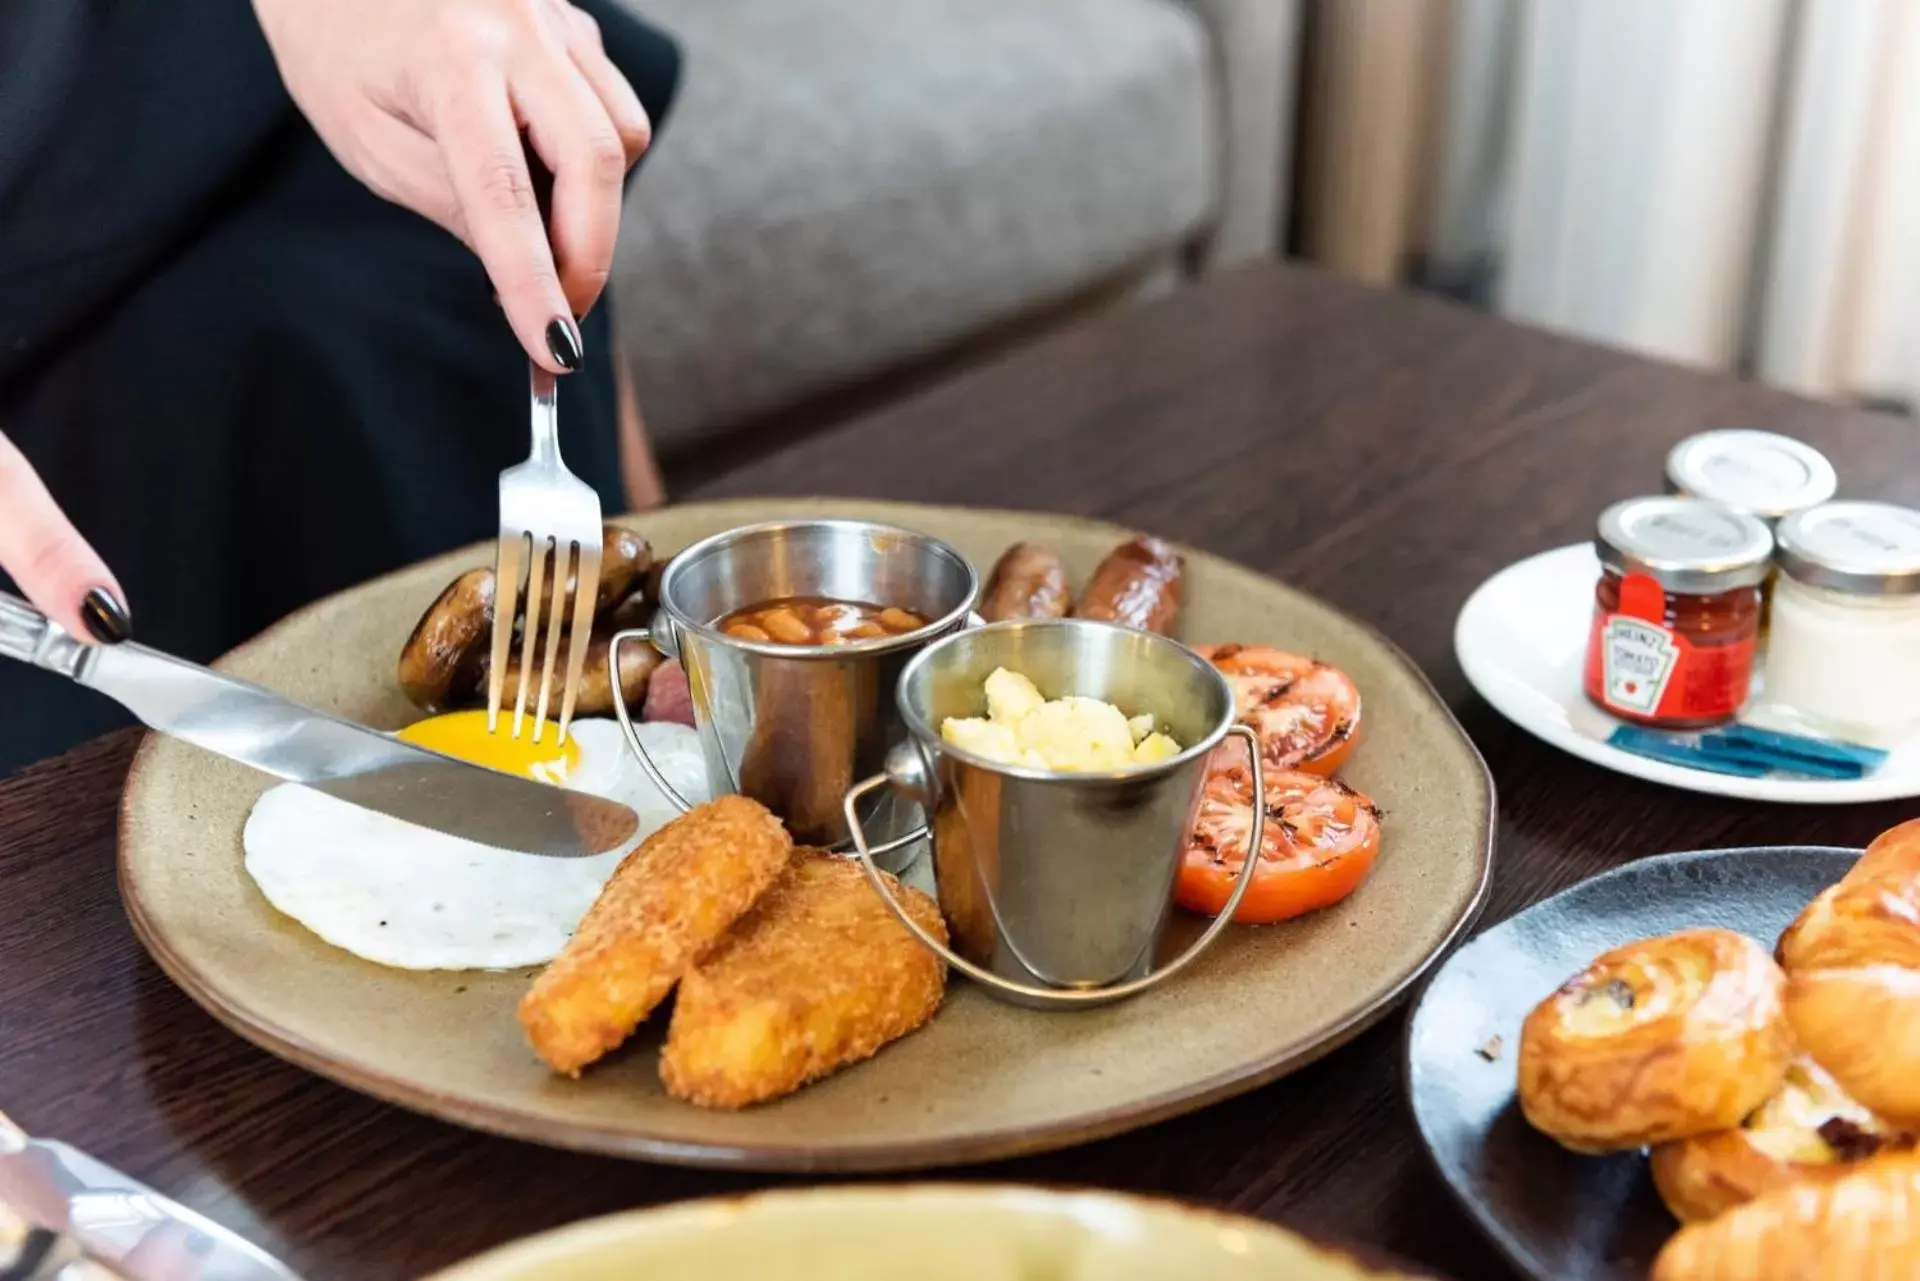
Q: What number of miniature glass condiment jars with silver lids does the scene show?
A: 3